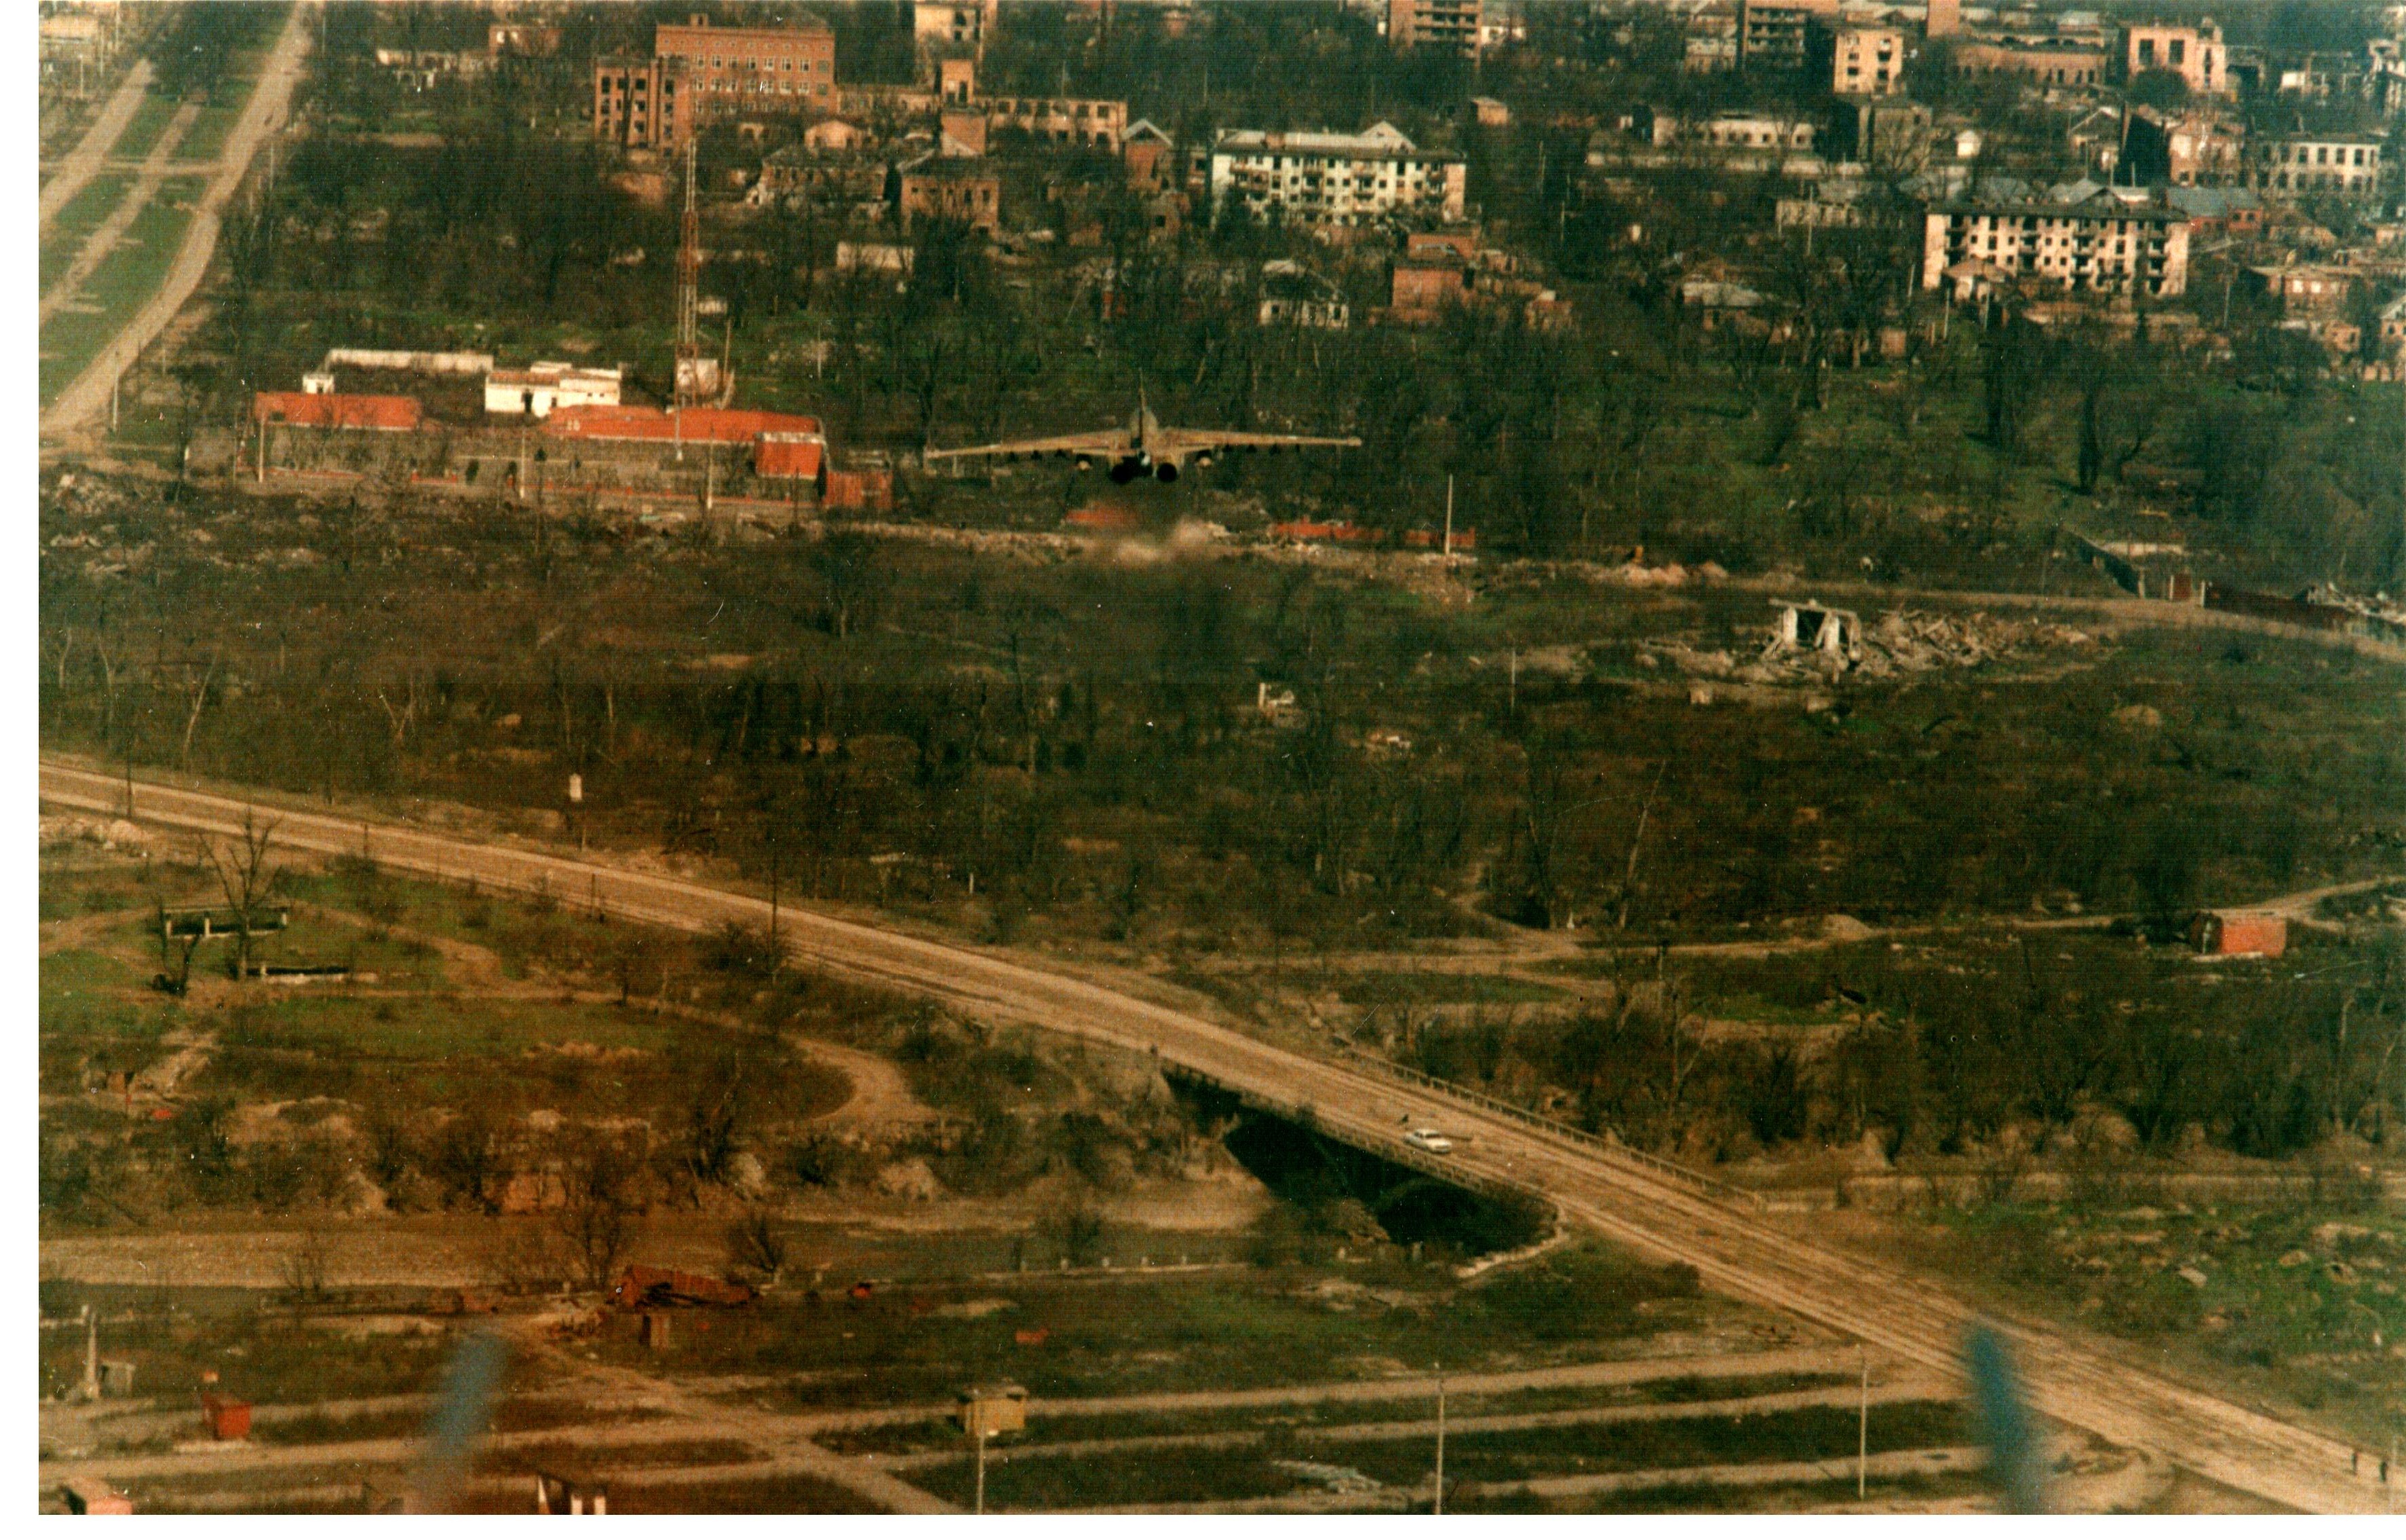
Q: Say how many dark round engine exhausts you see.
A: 2